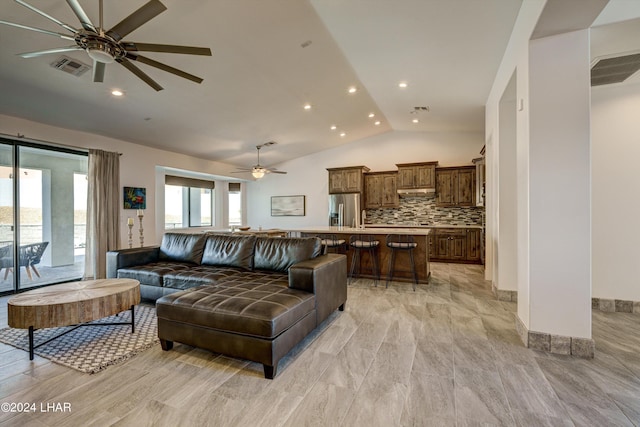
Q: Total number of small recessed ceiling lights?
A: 9